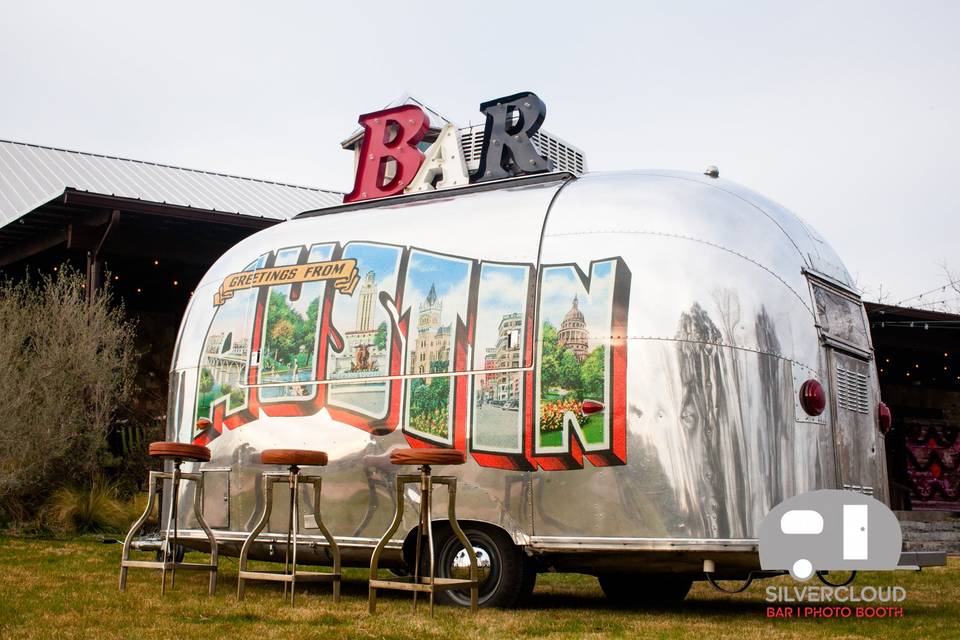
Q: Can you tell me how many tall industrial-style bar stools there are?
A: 3